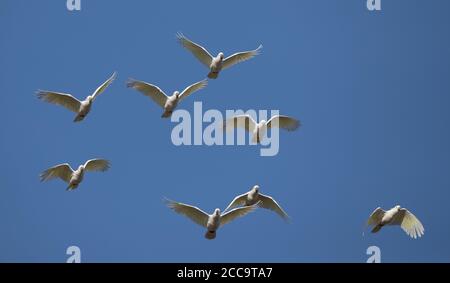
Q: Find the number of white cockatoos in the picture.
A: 8